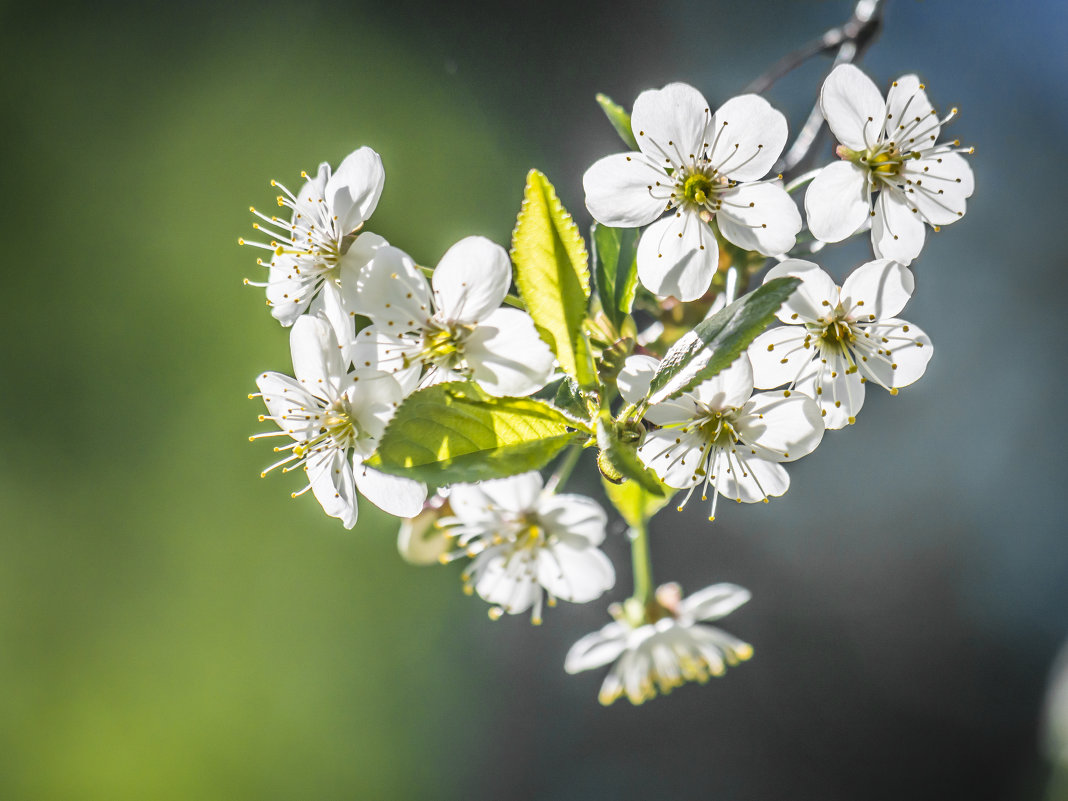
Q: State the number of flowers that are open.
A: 9